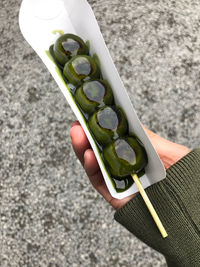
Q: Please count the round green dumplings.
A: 5